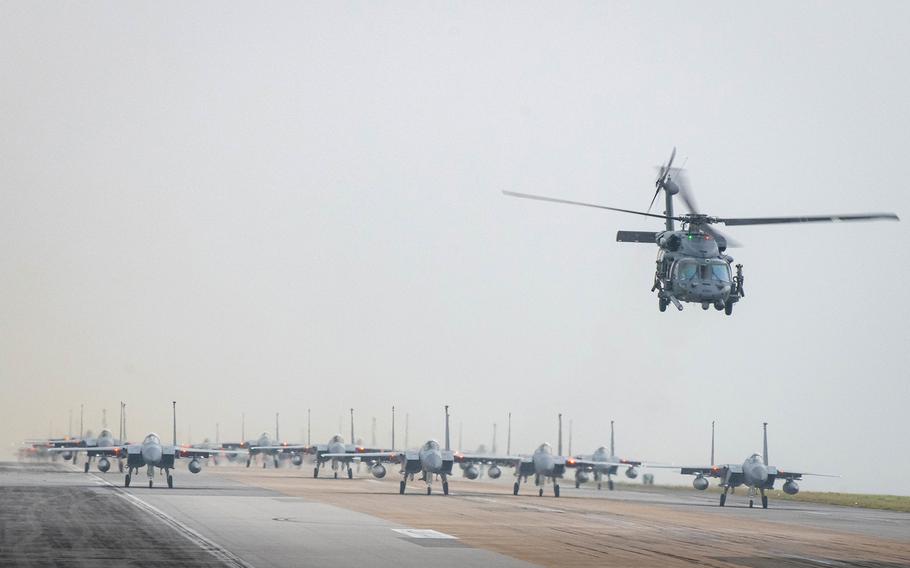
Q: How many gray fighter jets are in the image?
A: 8